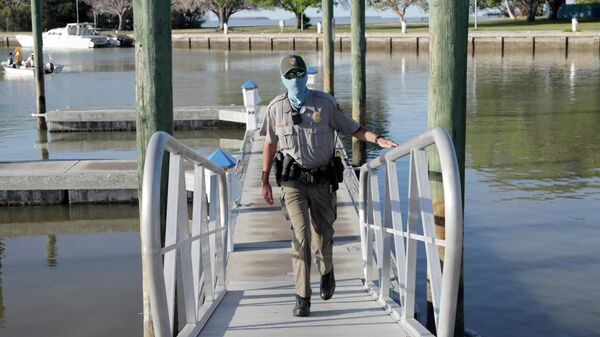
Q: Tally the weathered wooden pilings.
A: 5